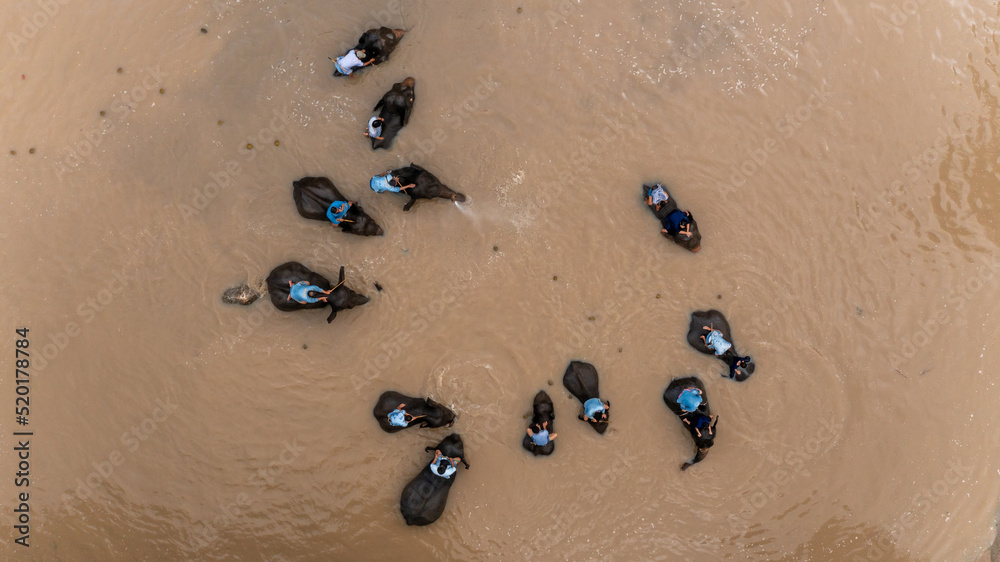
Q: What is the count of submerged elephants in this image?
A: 12